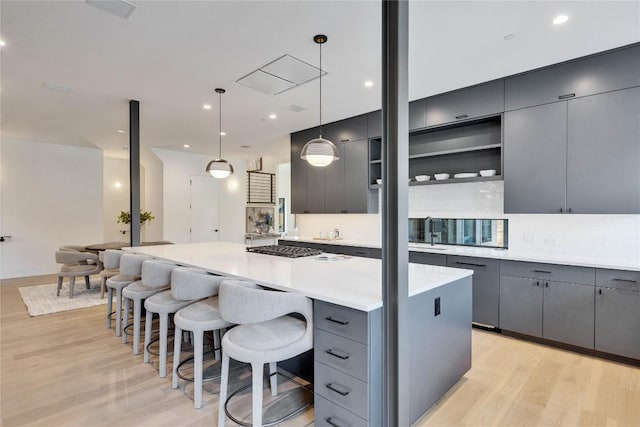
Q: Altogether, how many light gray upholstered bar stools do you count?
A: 5